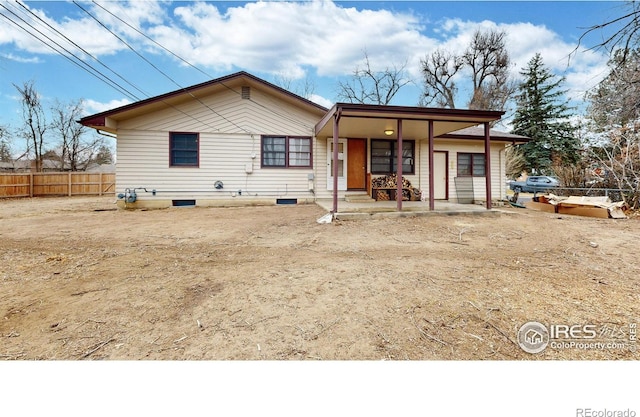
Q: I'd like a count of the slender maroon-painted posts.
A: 4